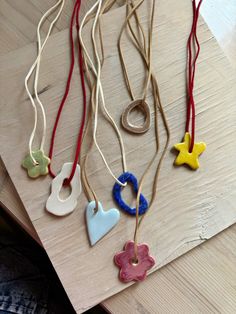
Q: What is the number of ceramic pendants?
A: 7